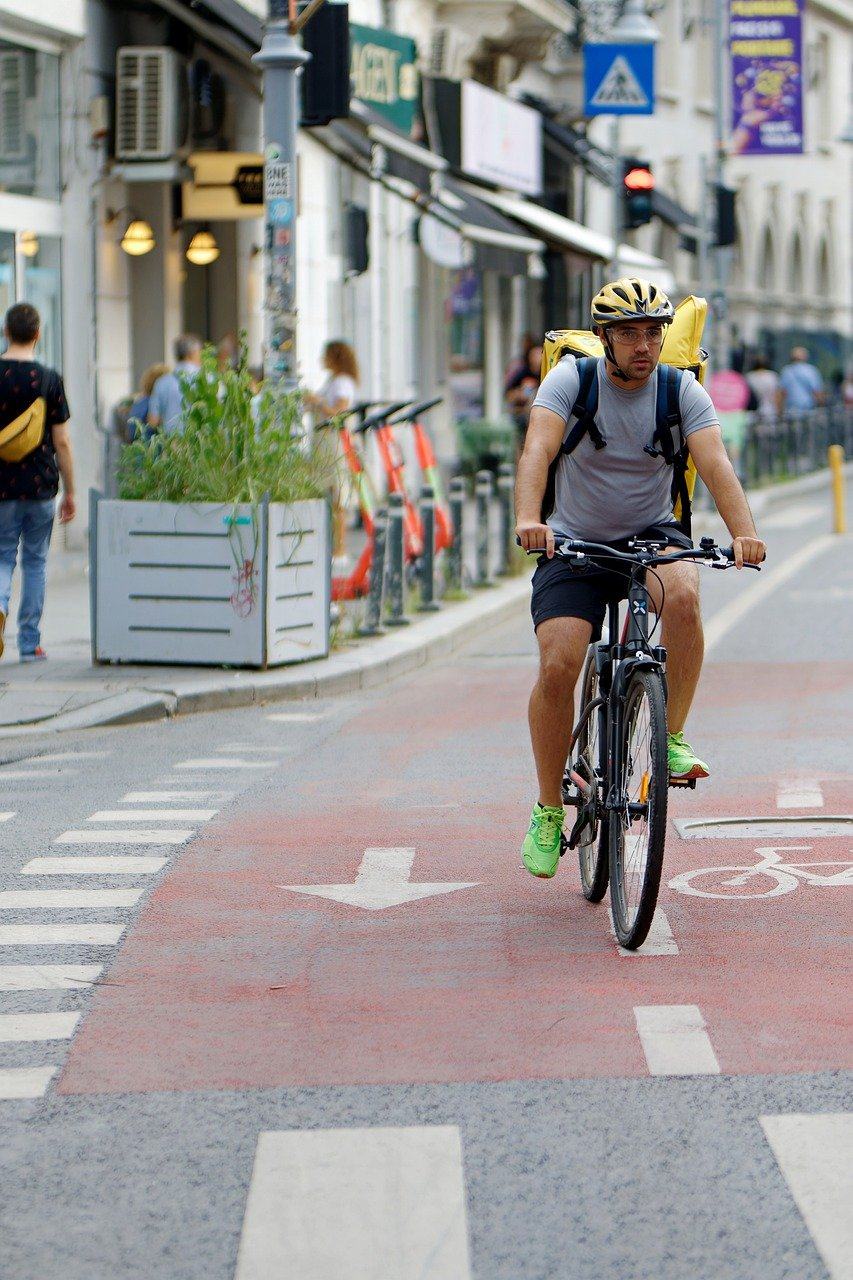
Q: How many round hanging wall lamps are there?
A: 2